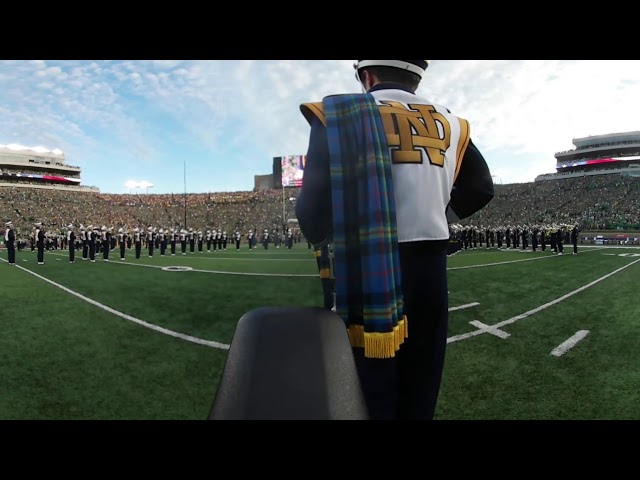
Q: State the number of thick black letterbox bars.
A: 2